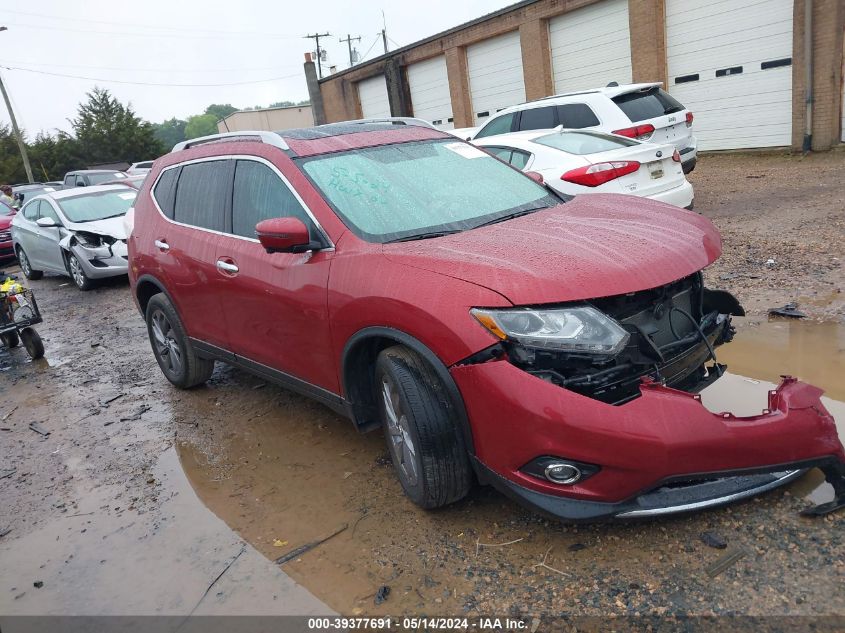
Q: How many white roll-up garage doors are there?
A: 5